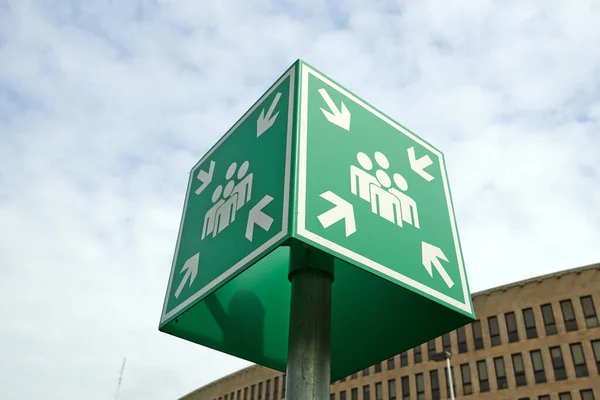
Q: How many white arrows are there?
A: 8